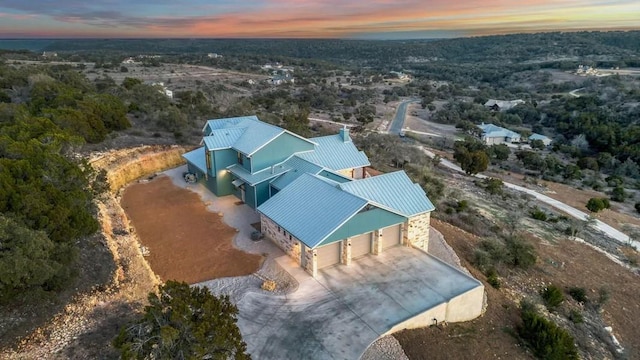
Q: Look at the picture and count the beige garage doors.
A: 3